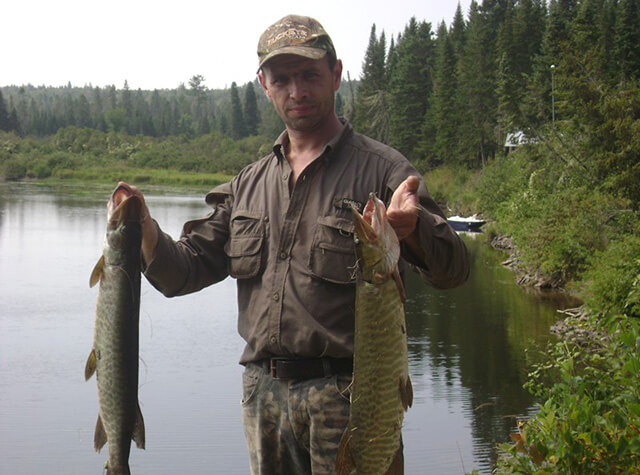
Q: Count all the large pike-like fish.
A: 2